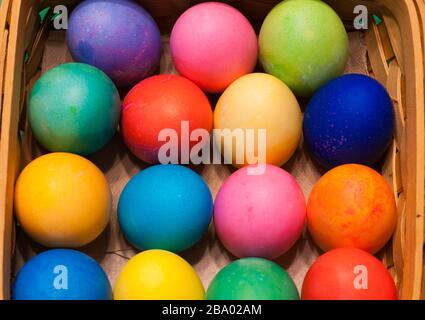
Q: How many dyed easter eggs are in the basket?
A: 15